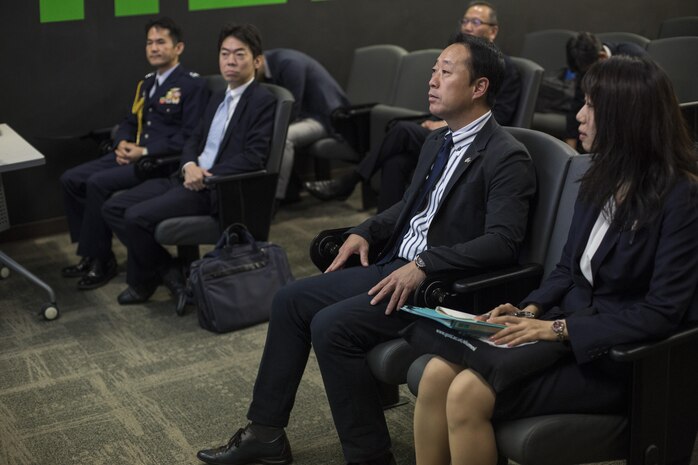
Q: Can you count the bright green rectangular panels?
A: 3